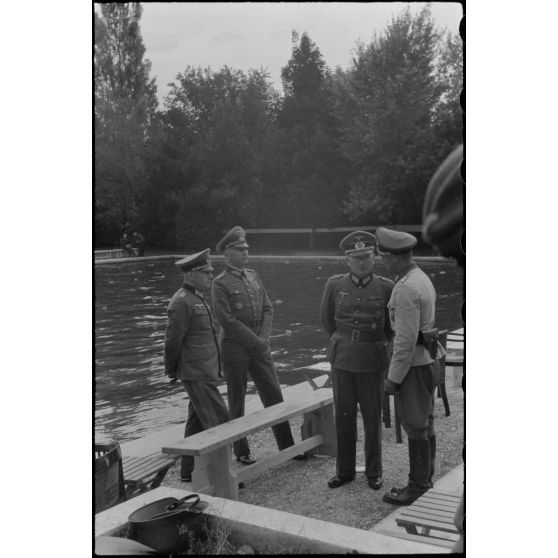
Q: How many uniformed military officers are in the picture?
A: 4